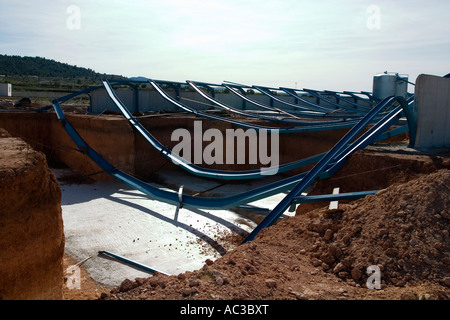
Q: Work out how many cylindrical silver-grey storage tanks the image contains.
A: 2